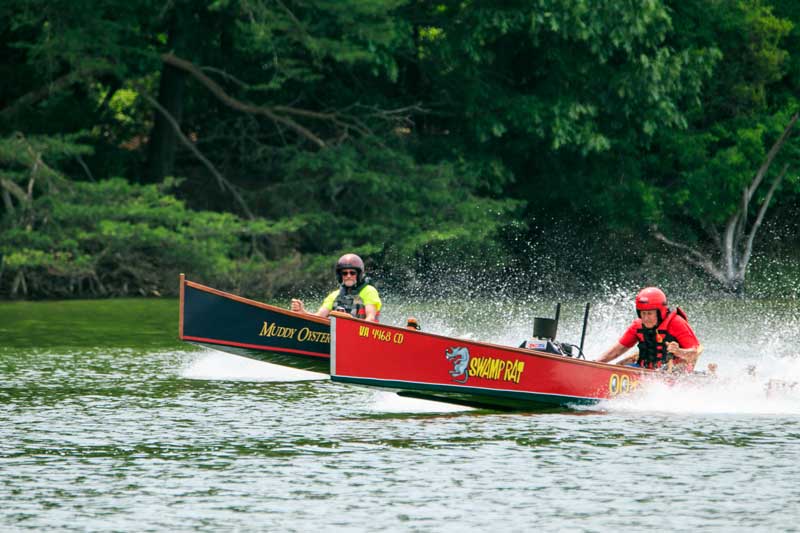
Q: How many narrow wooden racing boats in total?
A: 2